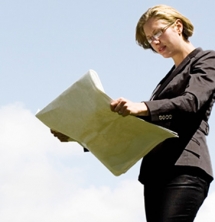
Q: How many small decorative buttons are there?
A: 4